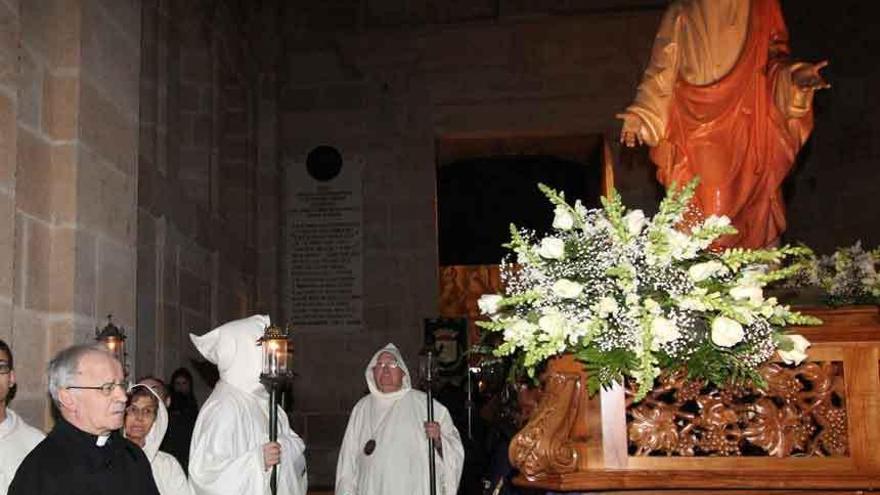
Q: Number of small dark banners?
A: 1